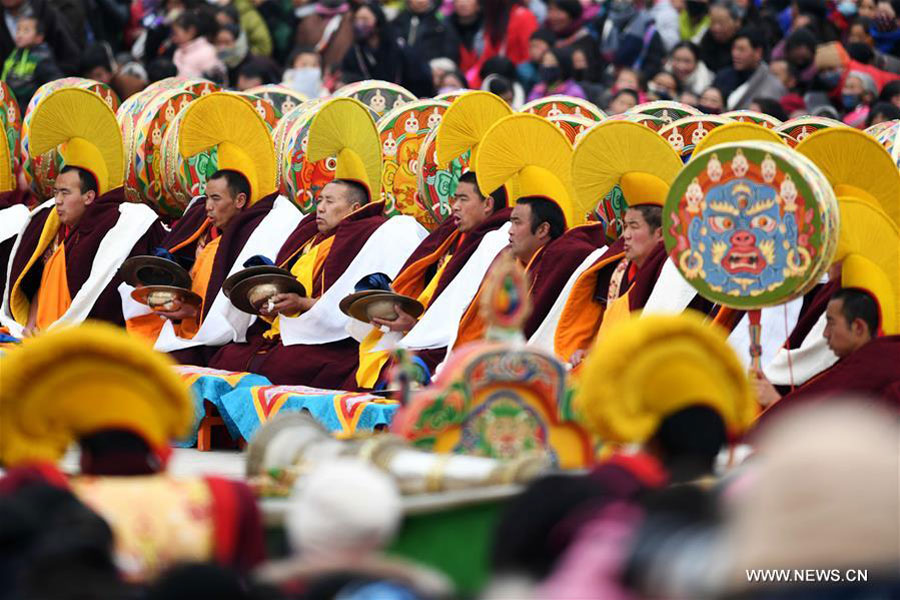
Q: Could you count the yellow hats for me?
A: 12